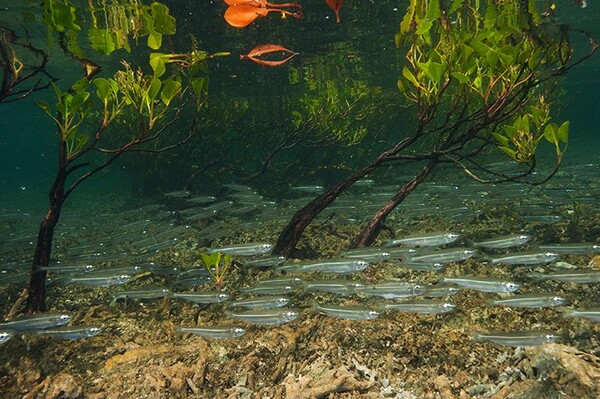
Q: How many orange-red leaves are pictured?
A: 3